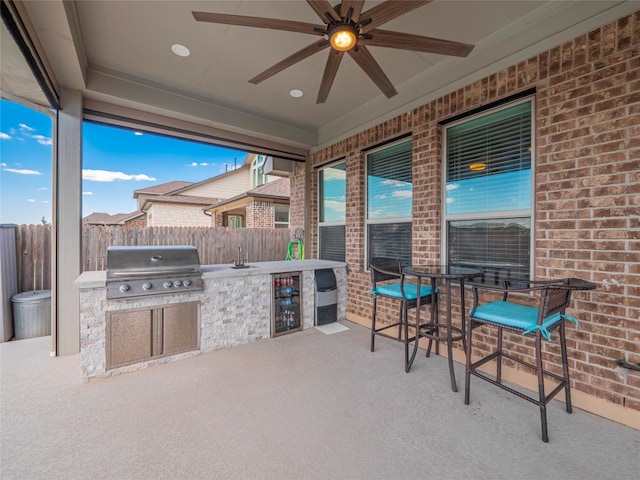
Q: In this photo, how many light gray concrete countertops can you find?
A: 1